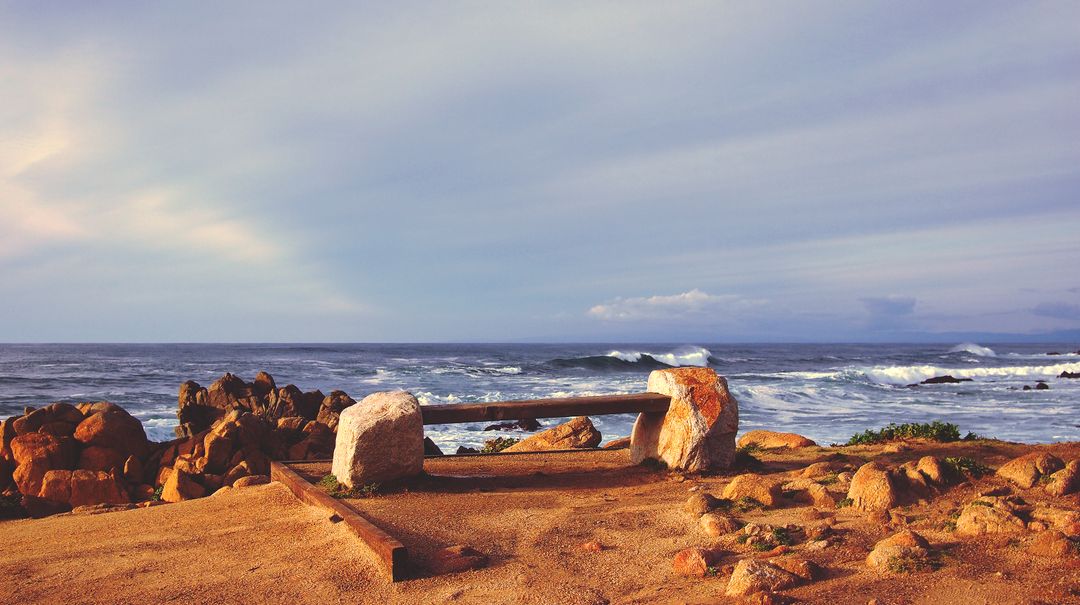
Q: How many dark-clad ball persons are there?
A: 0